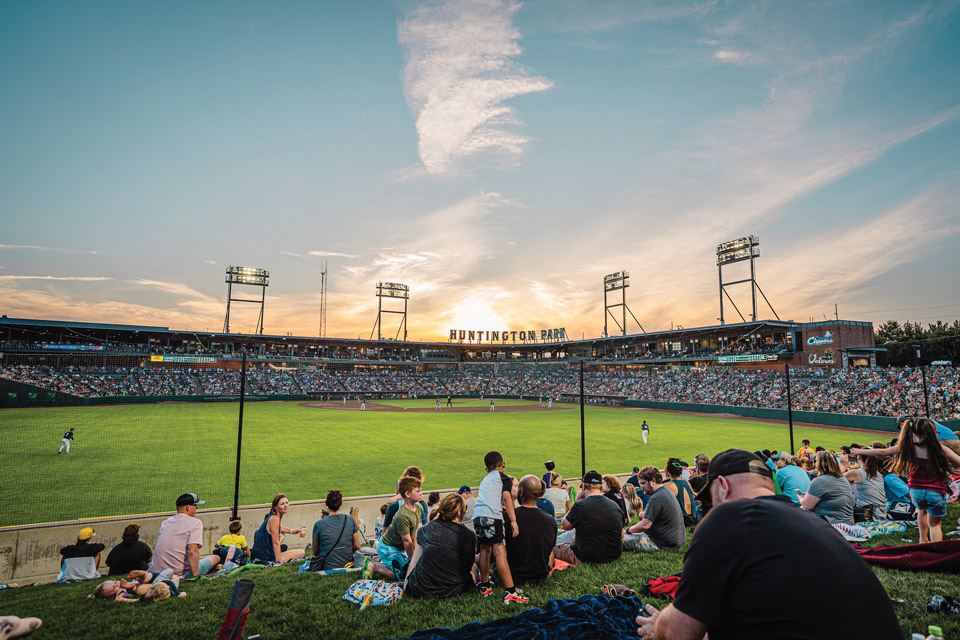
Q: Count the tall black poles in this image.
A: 4